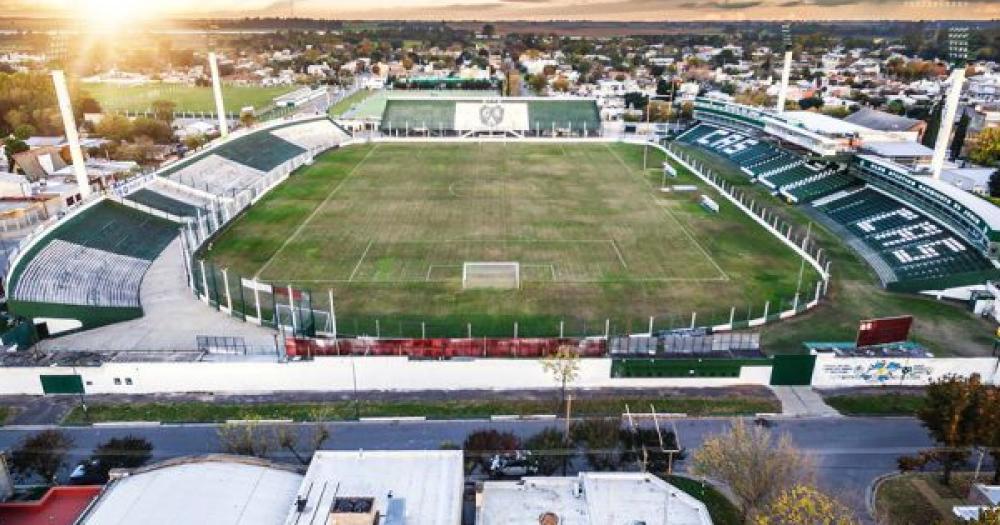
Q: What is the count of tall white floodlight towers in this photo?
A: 4